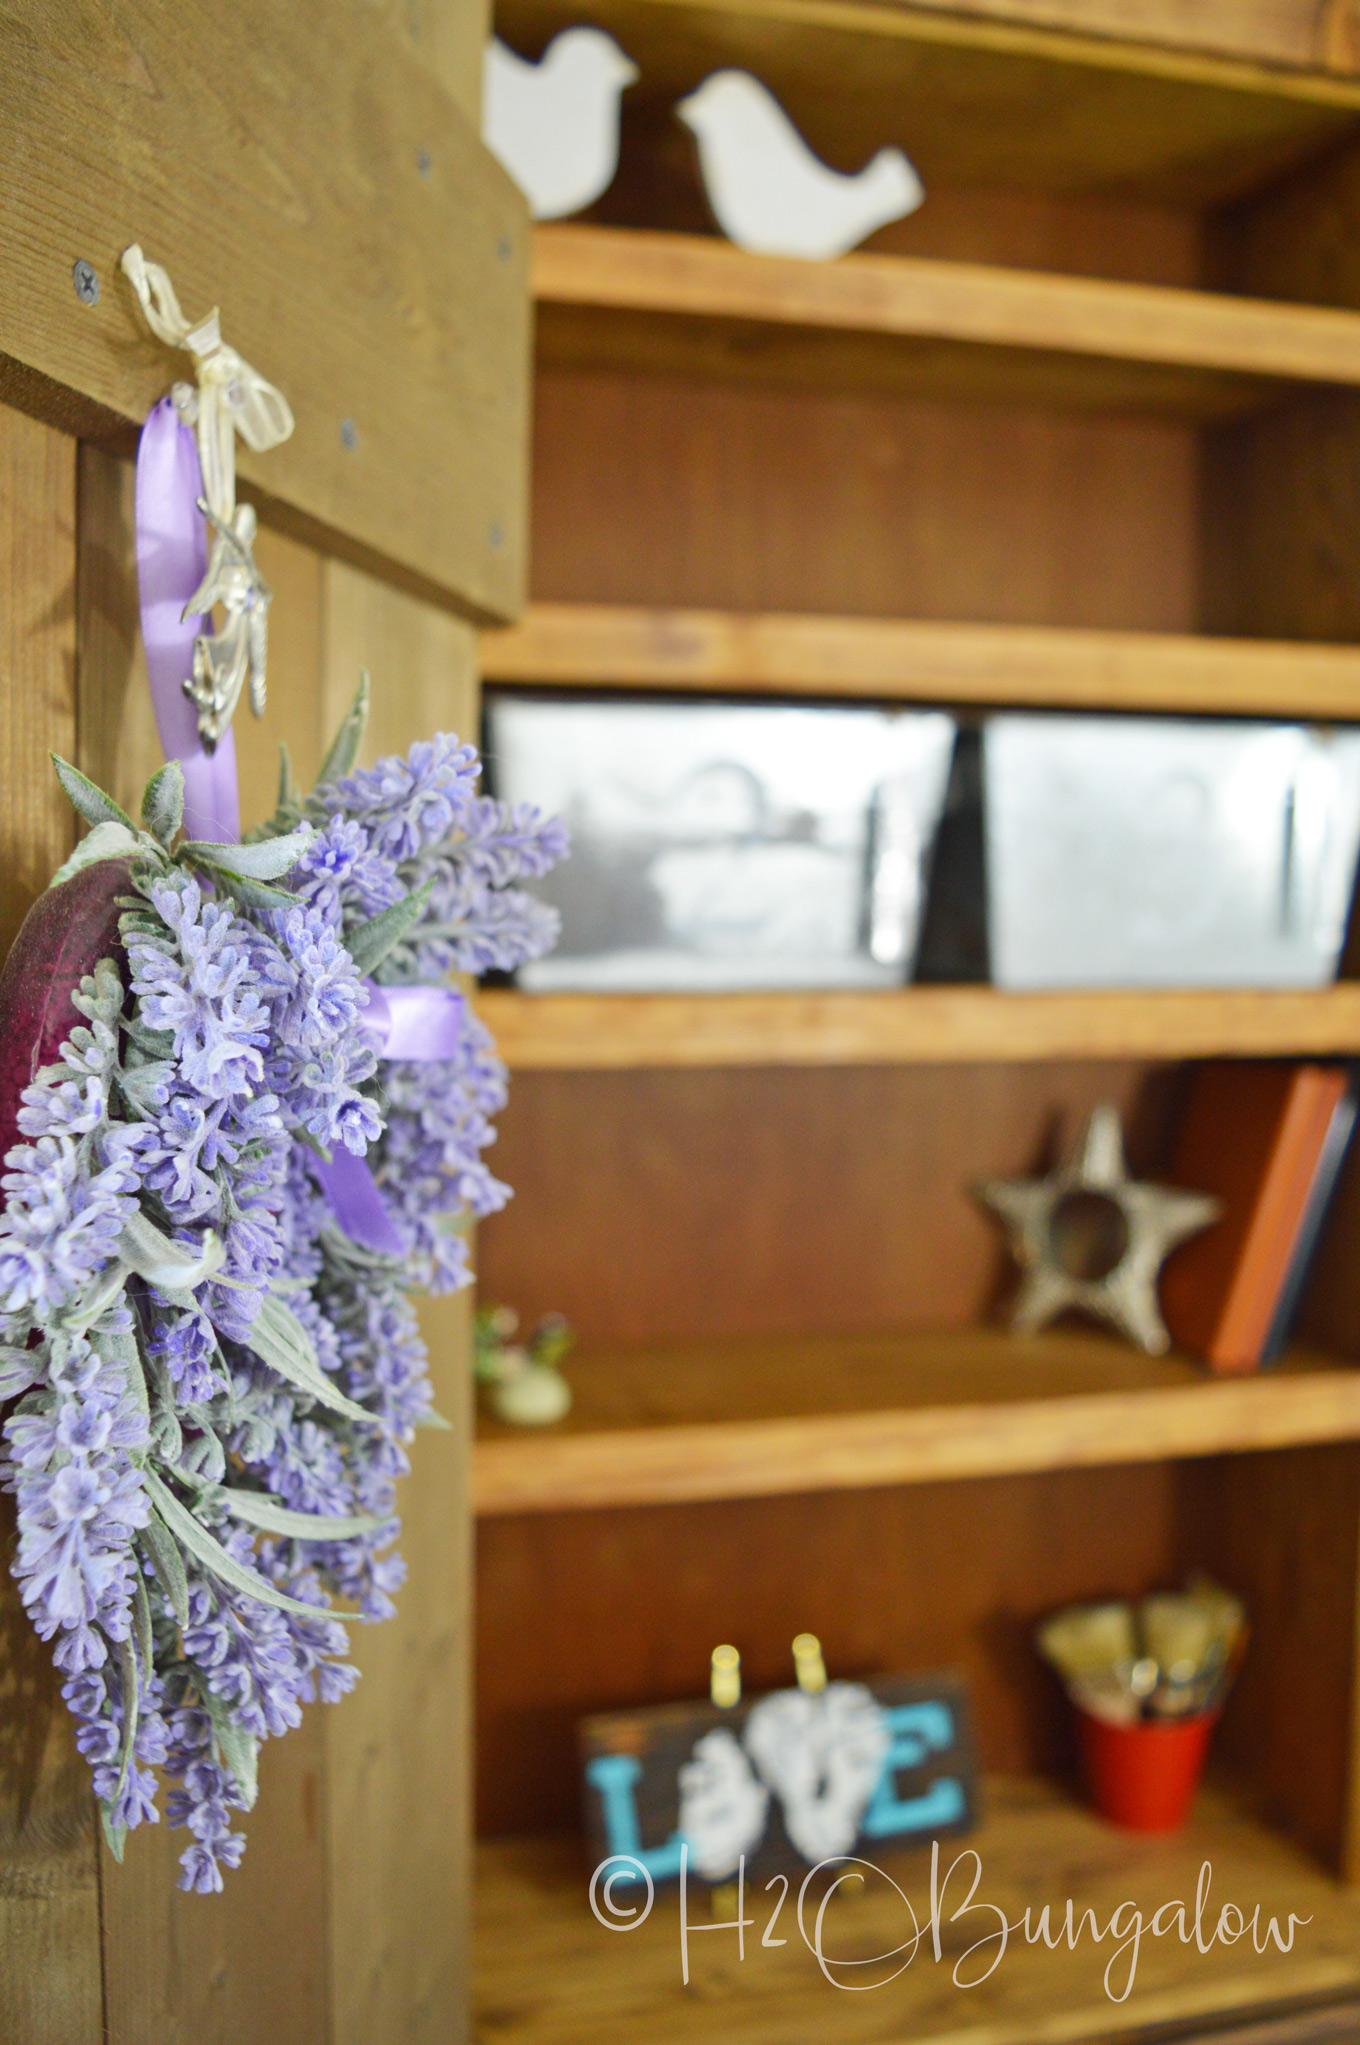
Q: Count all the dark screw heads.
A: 5